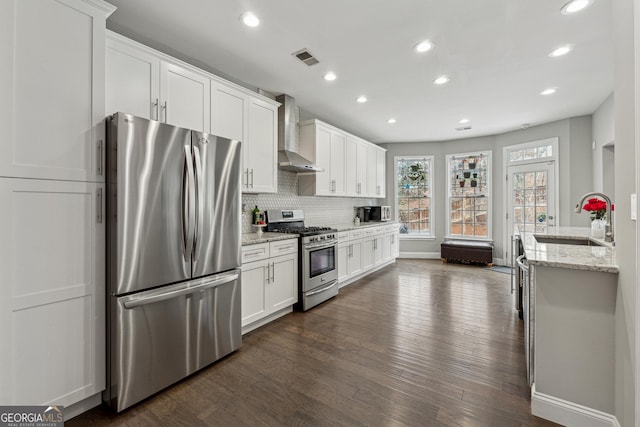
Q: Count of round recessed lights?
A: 10